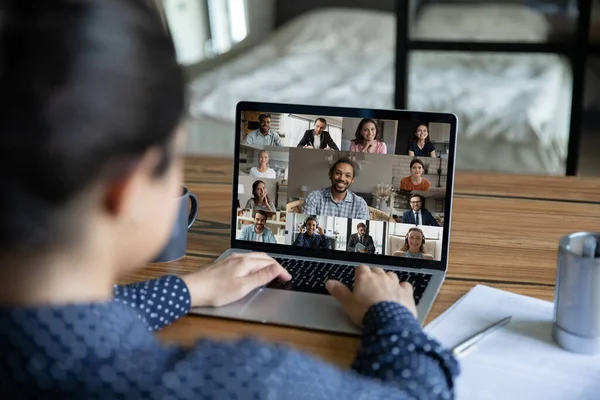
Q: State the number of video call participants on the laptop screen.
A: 13